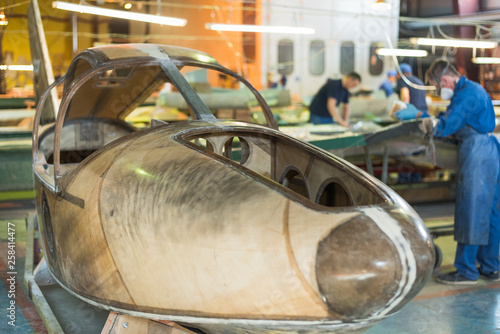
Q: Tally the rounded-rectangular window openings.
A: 4